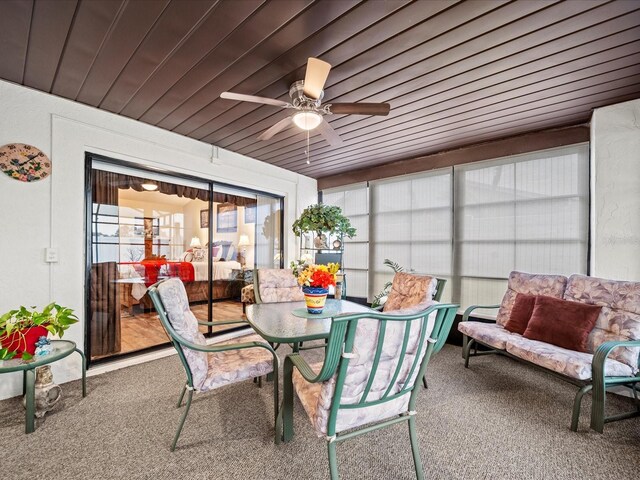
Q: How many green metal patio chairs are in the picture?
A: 4